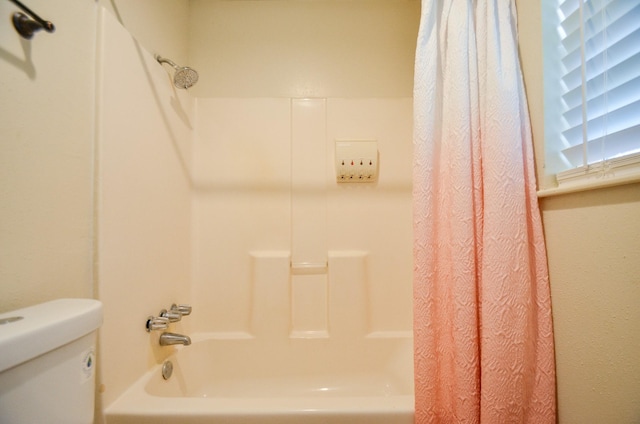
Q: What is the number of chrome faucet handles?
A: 3